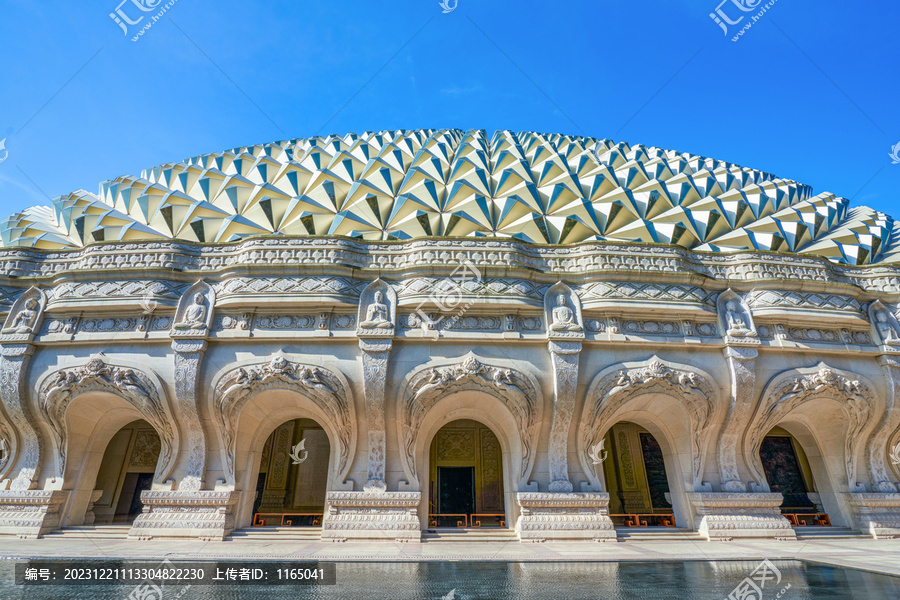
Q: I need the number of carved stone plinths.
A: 6